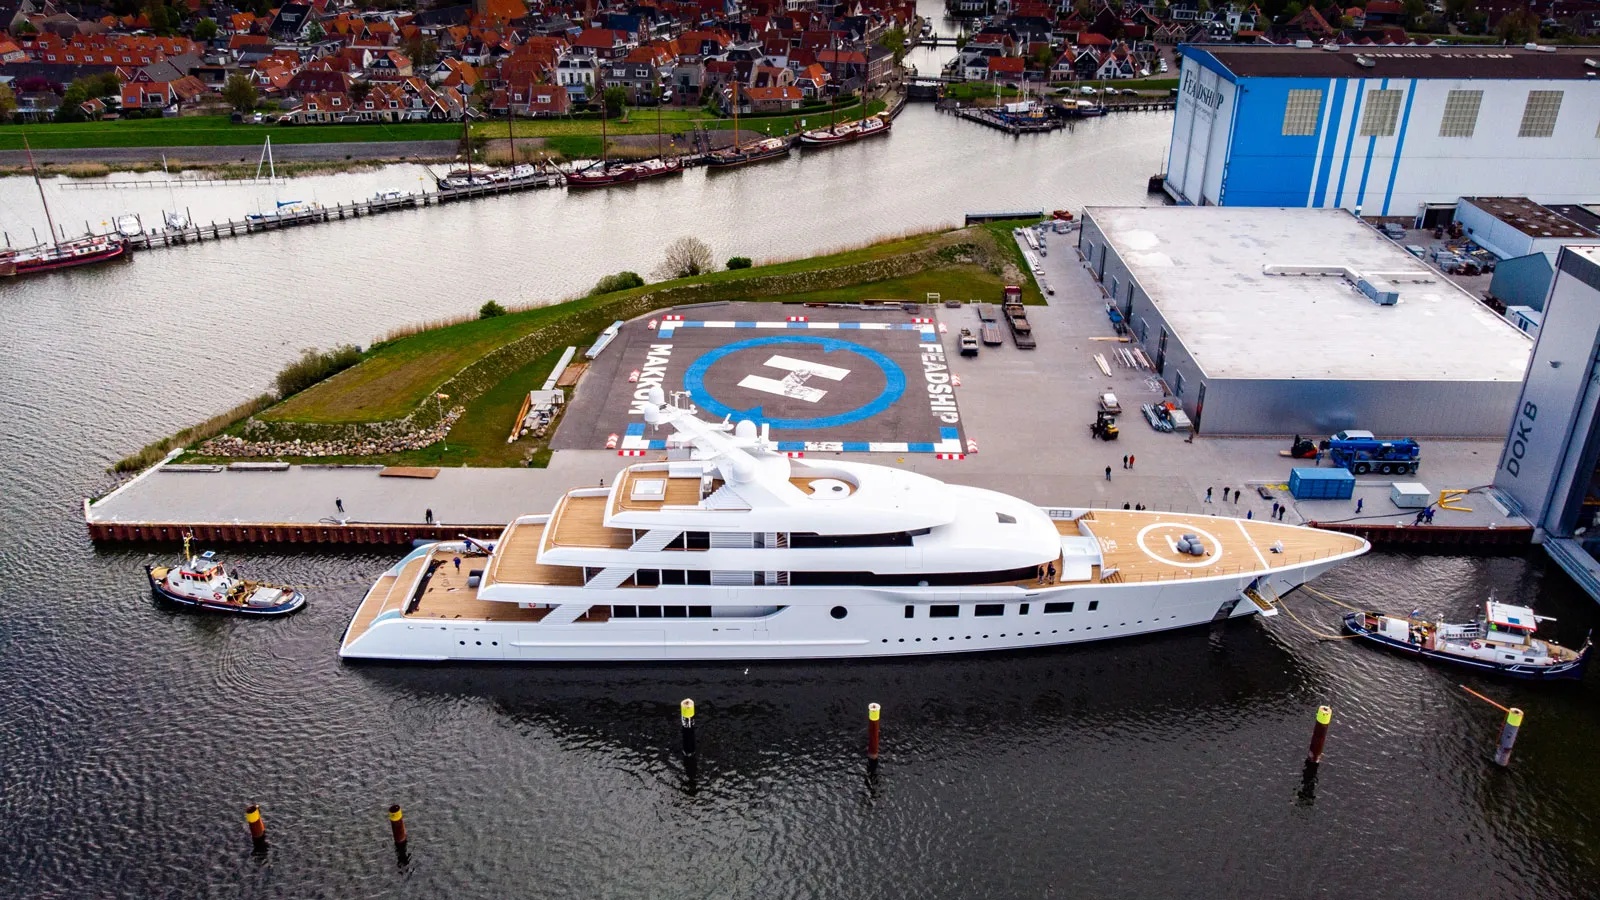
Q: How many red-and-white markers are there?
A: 12